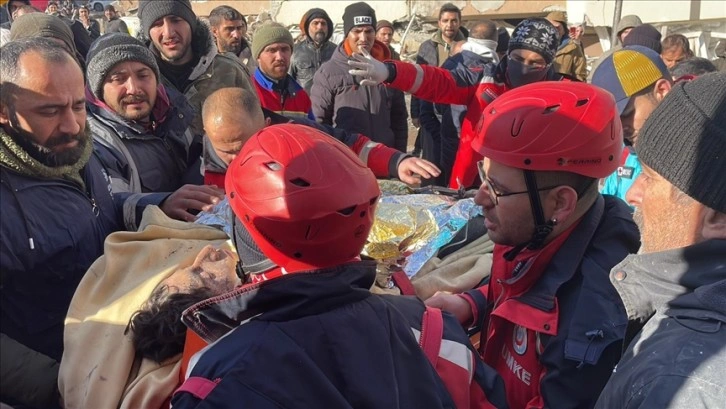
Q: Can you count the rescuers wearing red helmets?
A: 2